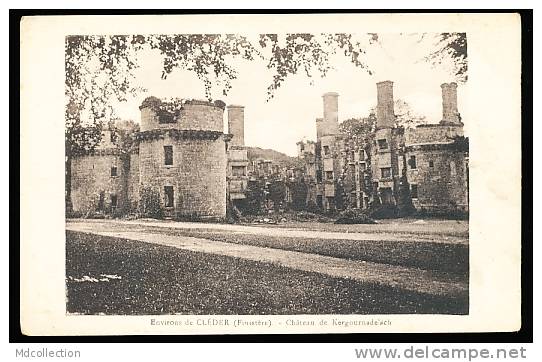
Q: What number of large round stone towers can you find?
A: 3